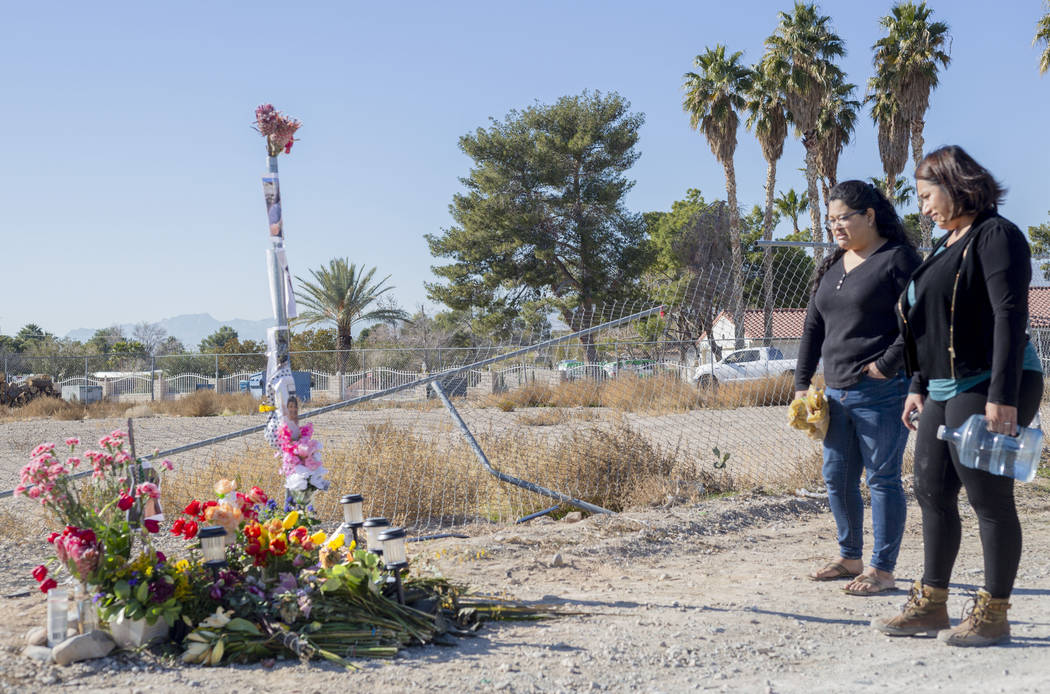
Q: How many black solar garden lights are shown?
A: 4